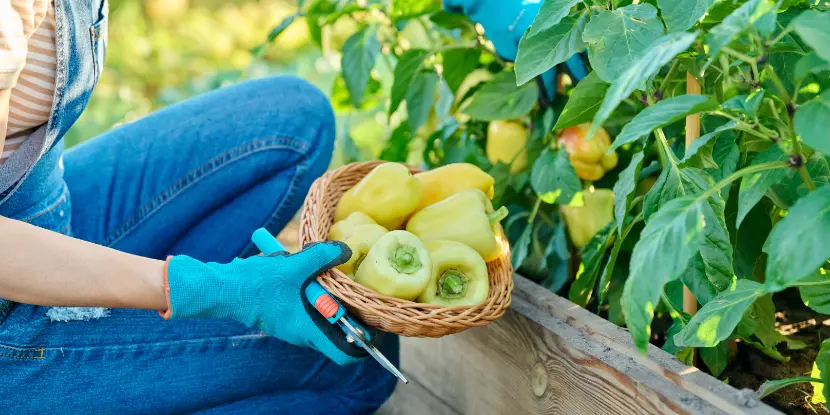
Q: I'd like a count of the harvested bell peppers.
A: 6